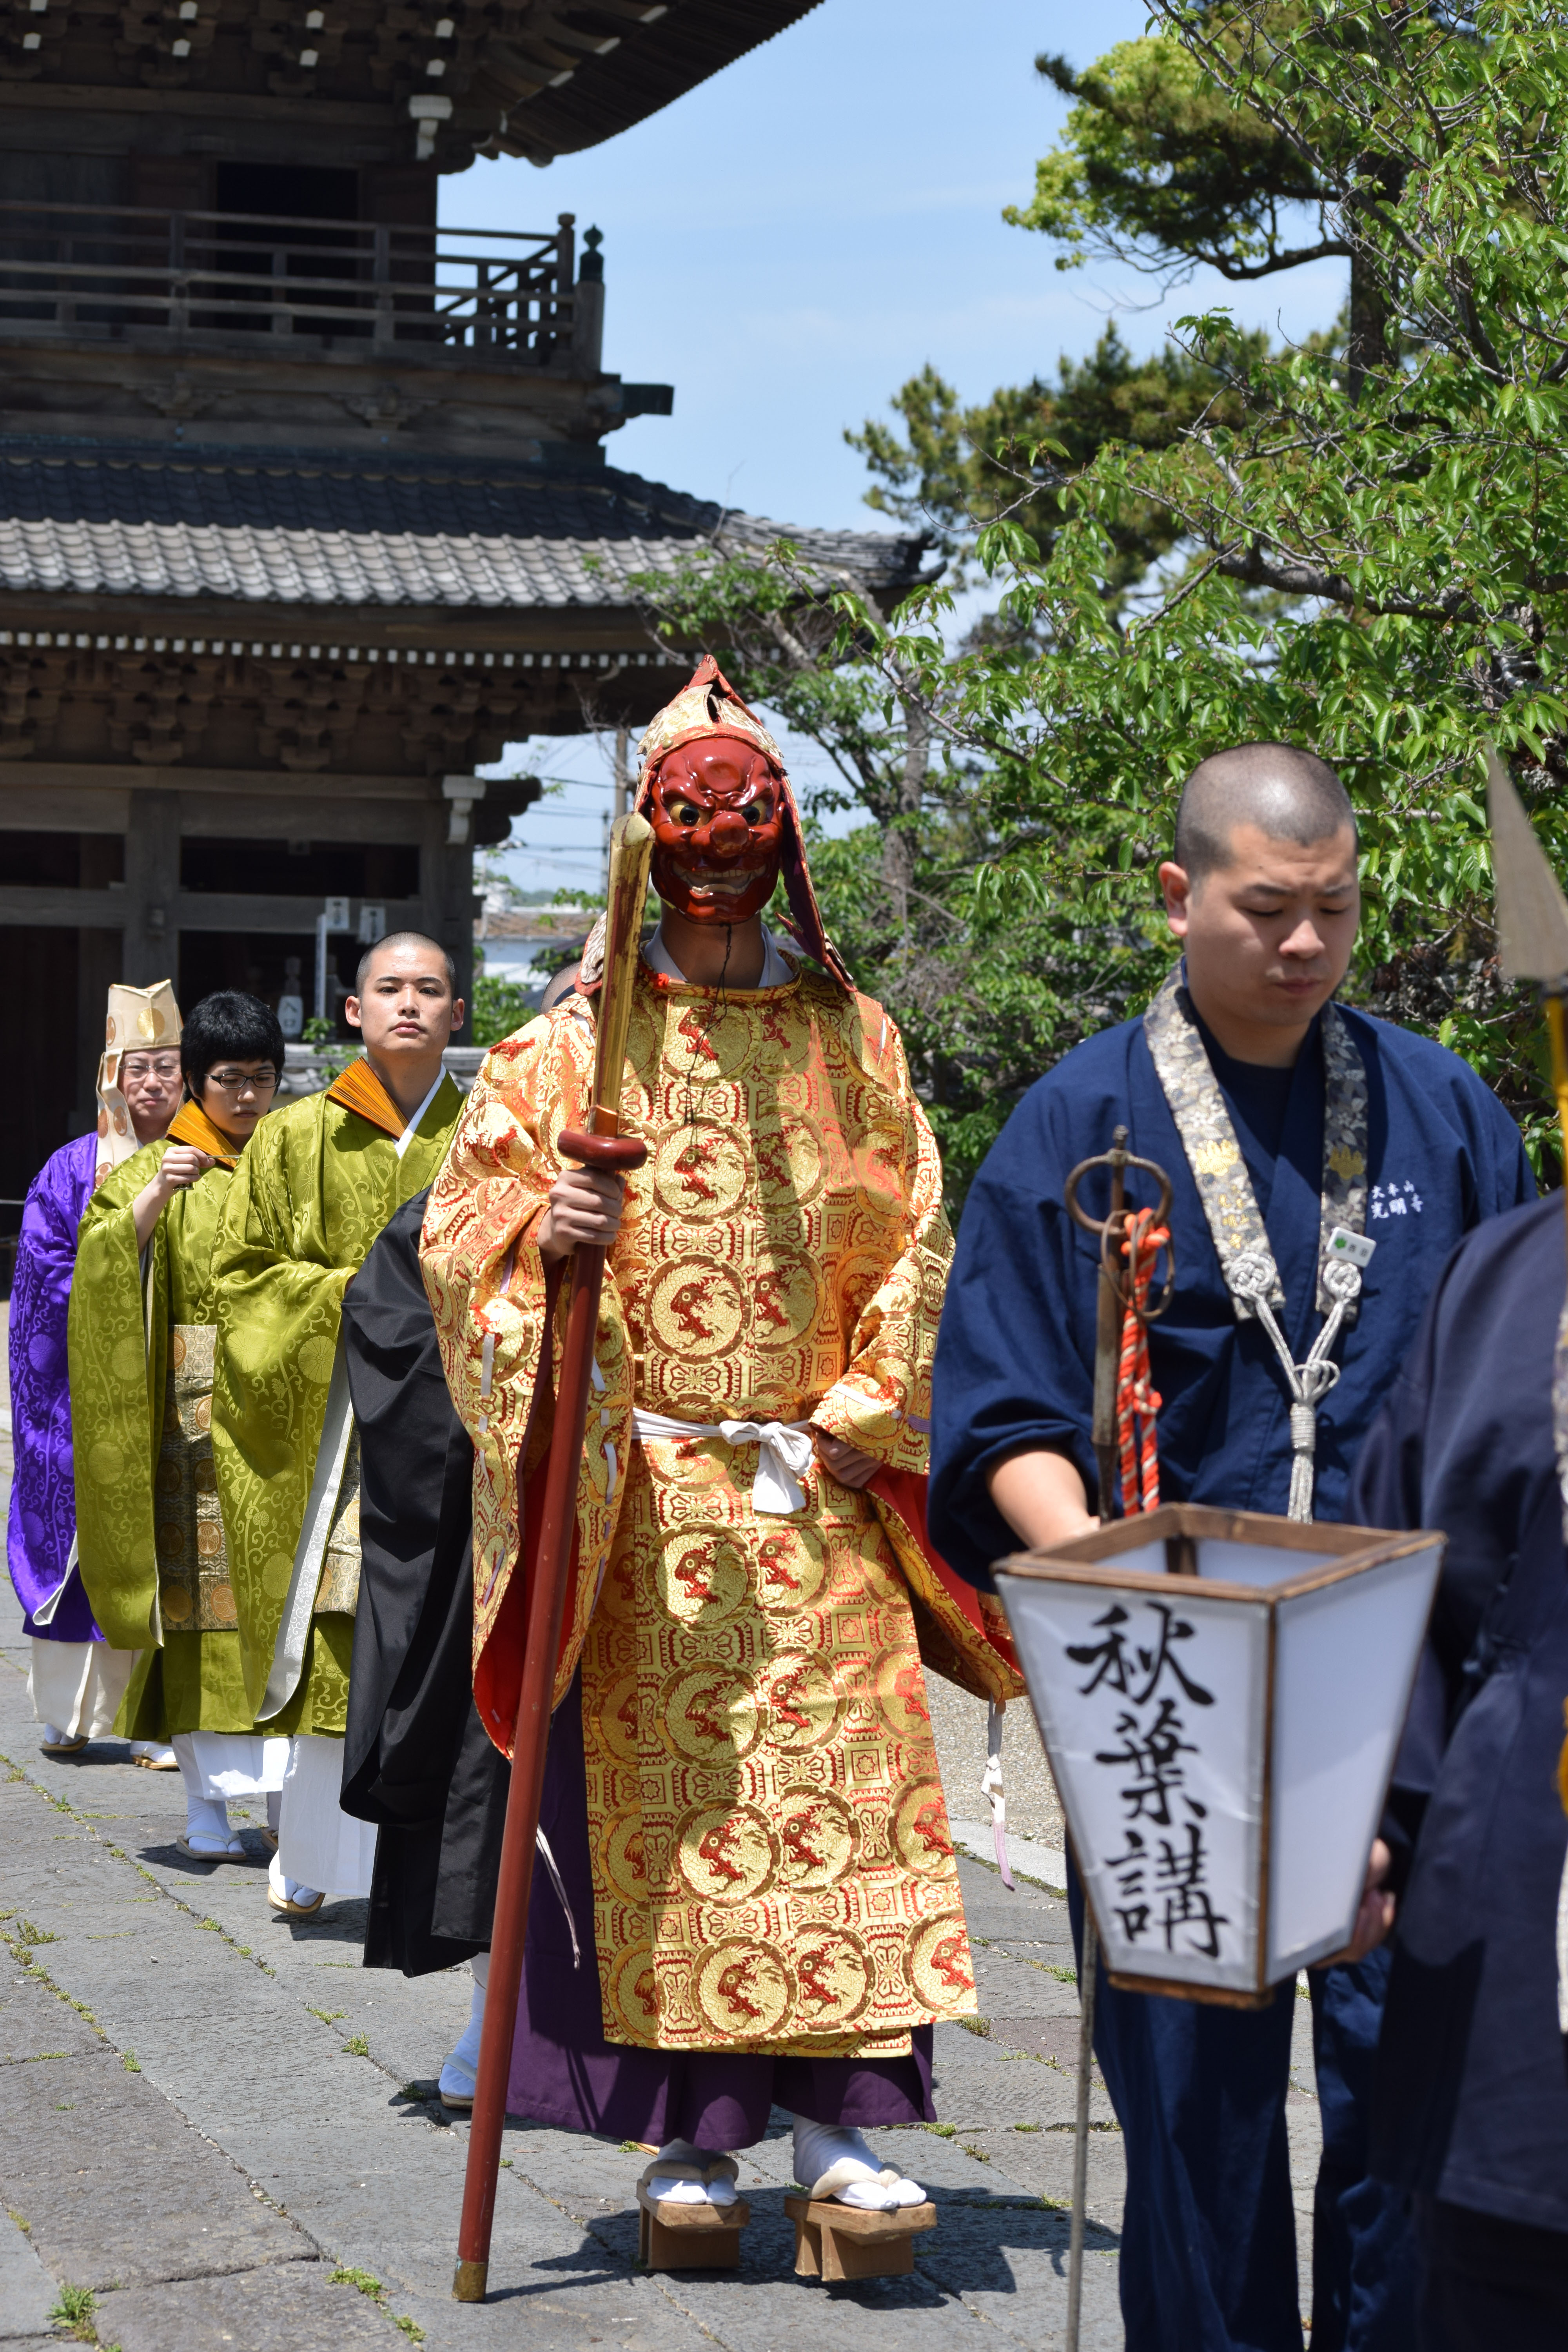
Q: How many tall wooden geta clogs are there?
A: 2